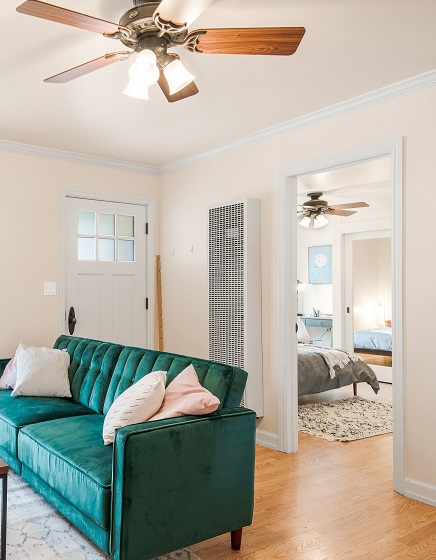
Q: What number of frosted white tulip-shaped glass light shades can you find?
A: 6